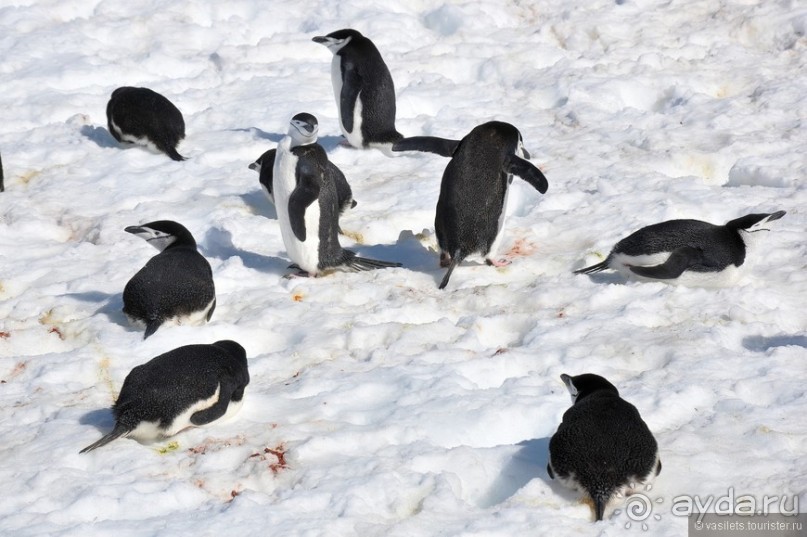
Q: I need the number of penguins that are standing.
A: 3